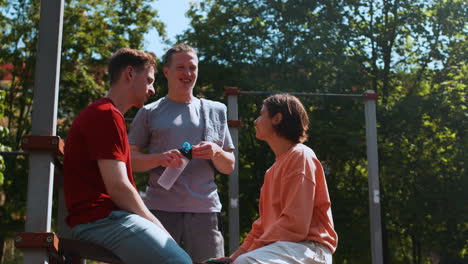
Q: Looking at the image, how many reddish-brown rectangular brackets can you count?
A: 5